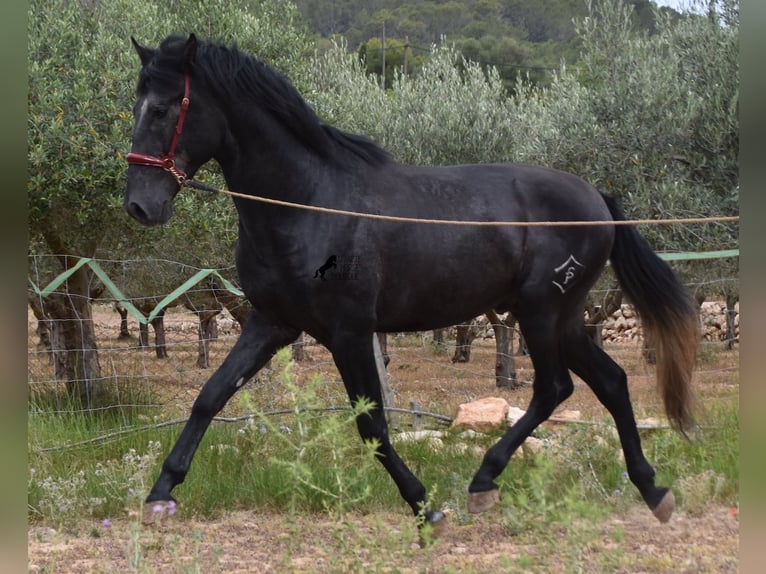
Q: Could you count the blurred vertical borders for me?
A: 2